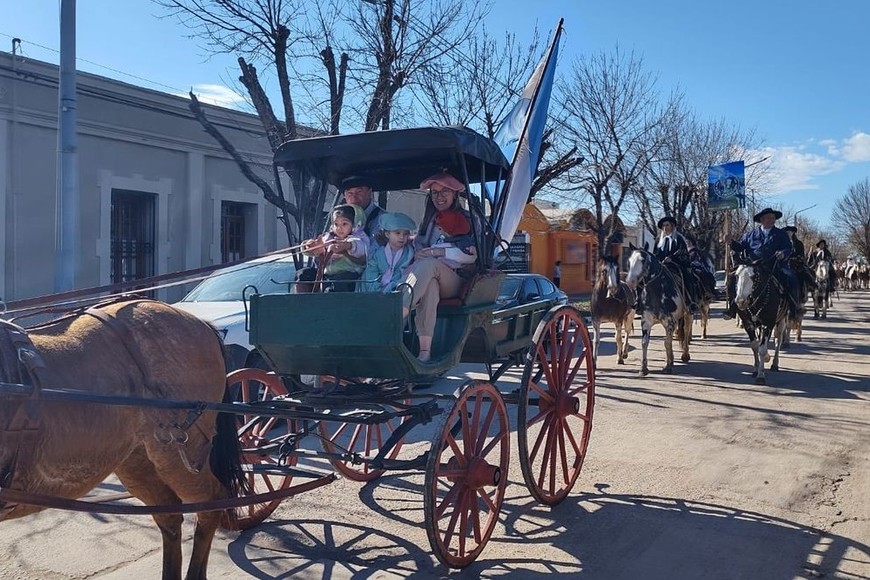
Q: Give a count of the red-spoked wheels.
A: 4